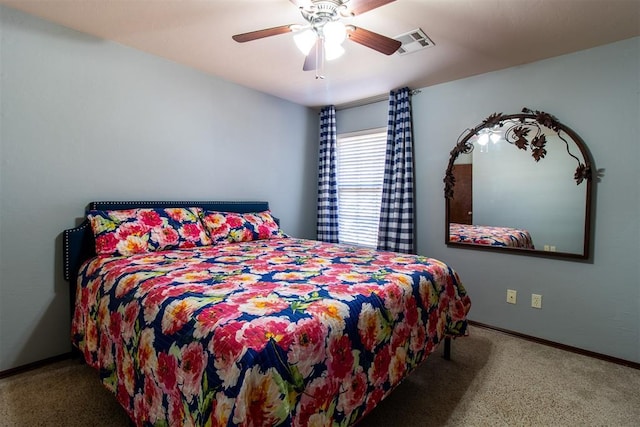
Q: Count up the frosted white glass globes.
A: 3